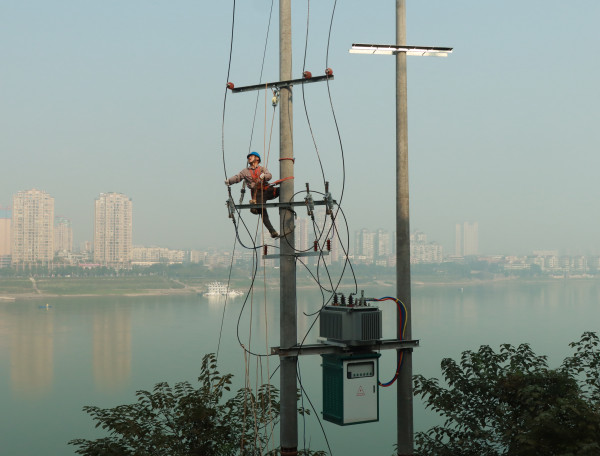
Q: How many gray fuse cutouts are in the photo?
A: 3